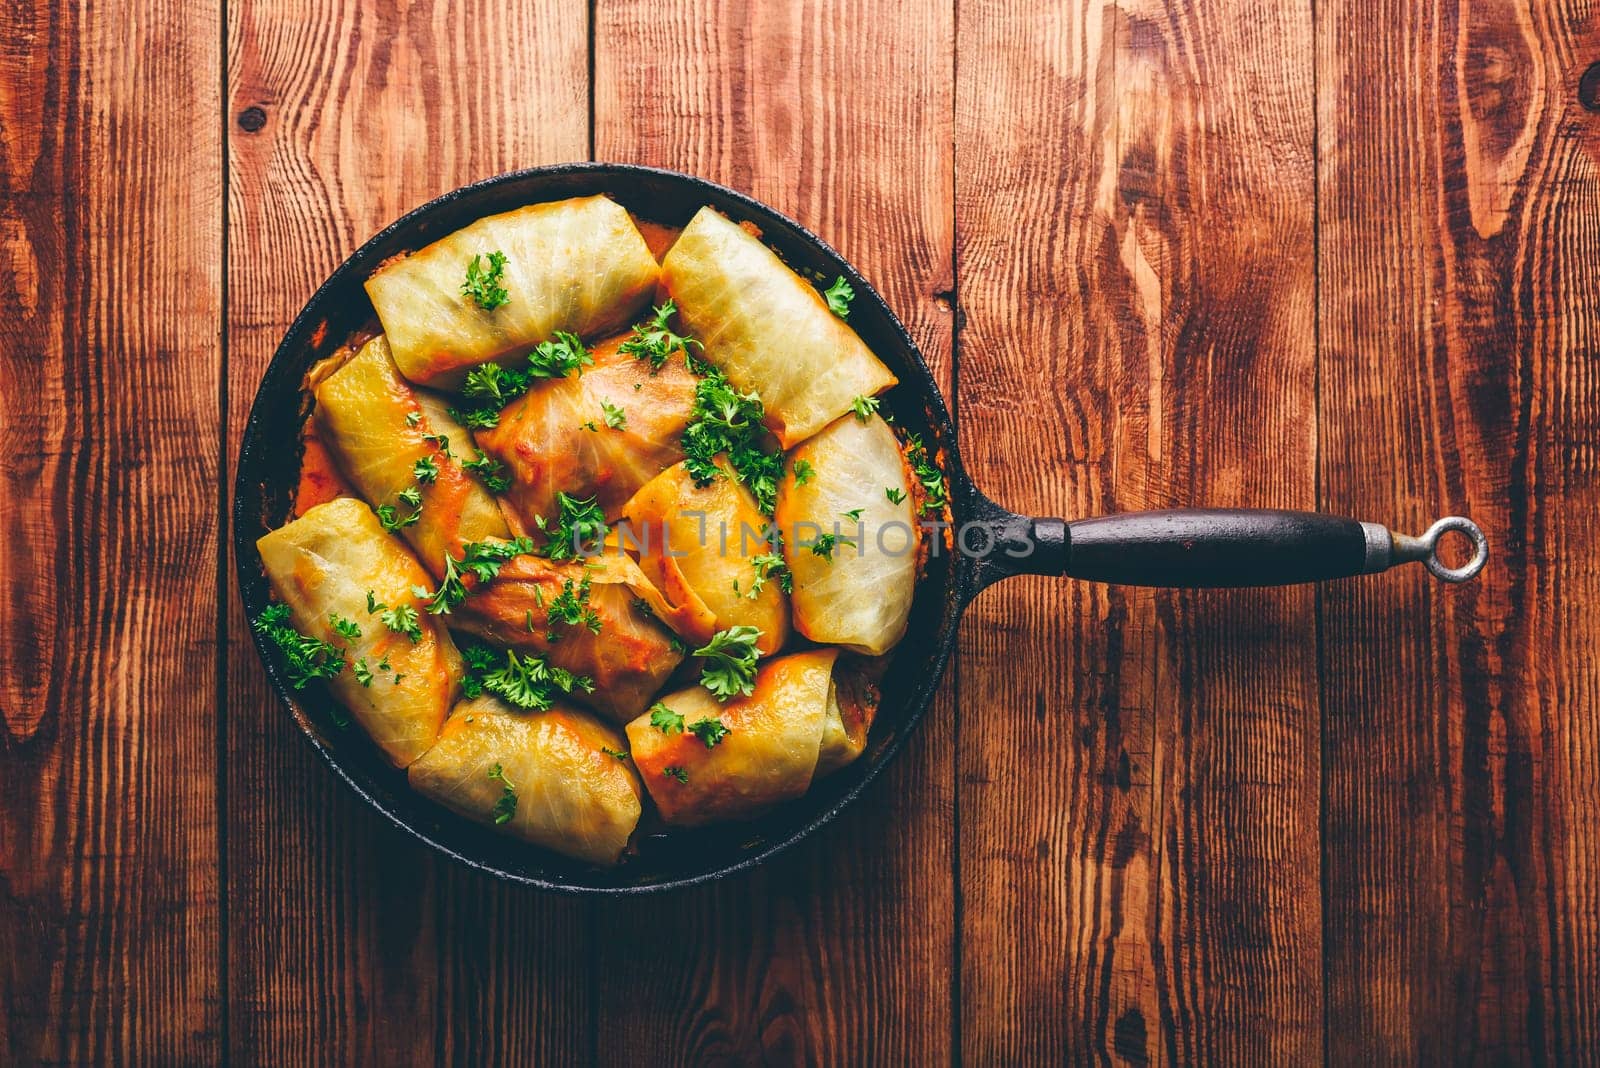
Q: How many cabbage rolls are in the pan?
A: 10